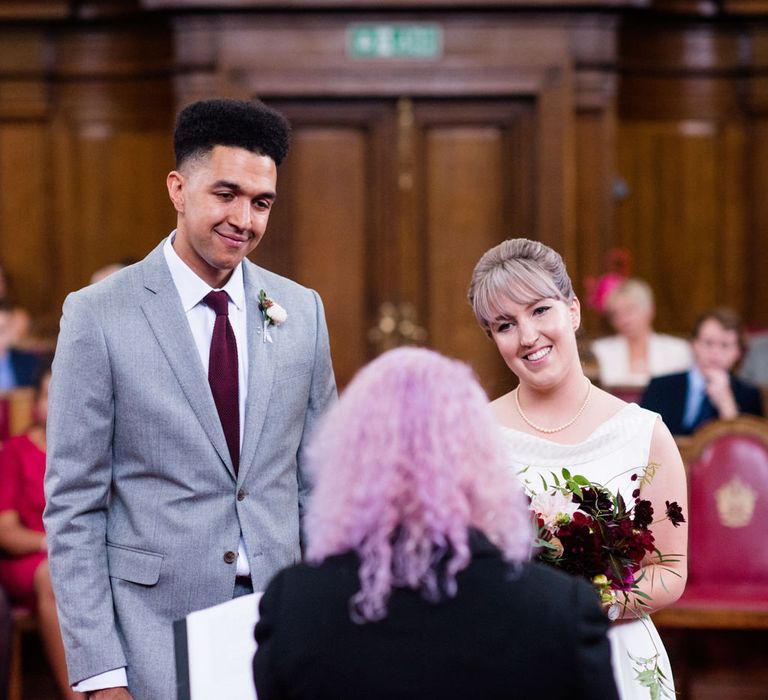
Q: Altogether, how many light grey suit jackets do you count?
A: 1